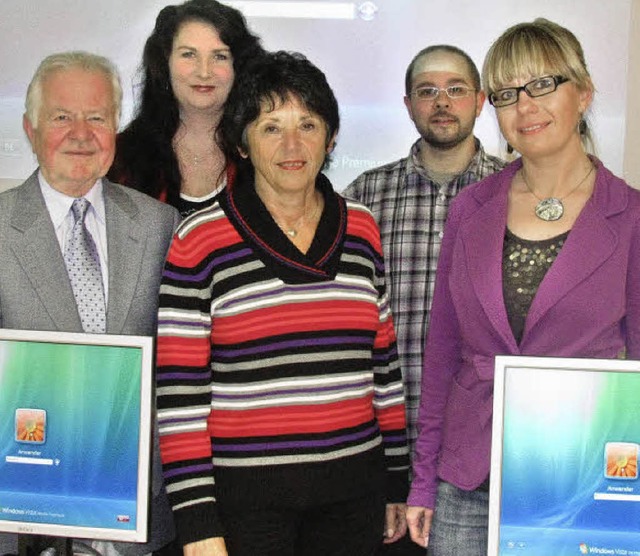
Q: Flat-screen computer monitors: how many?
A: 2